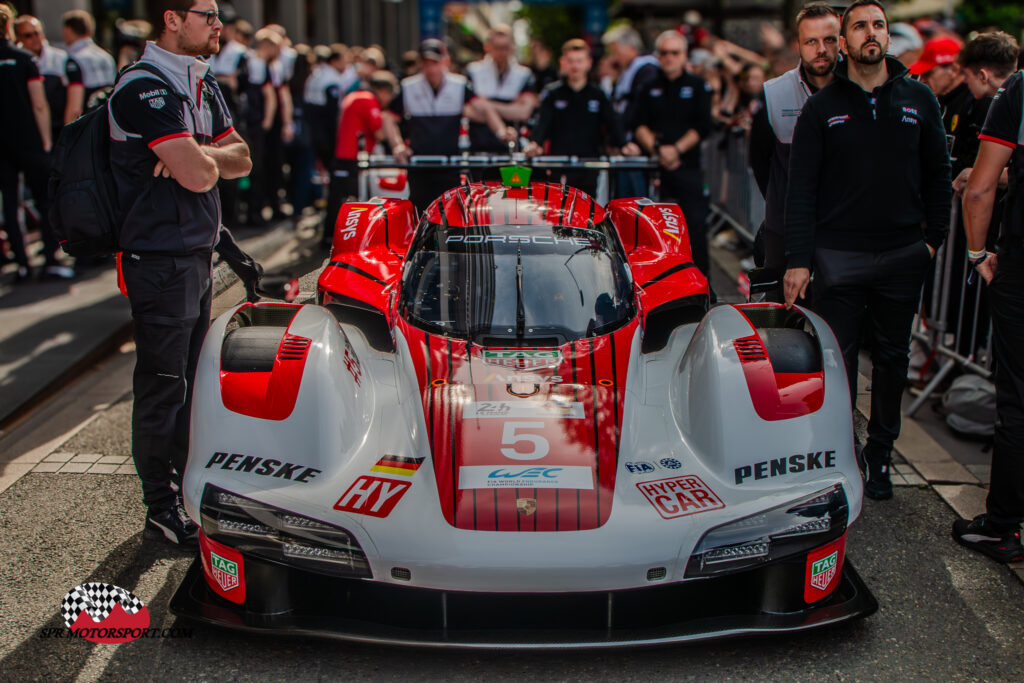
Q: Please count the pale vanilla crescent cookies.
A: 0